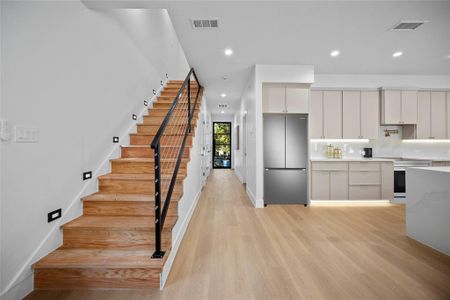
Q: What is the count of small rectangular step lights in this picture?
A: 8